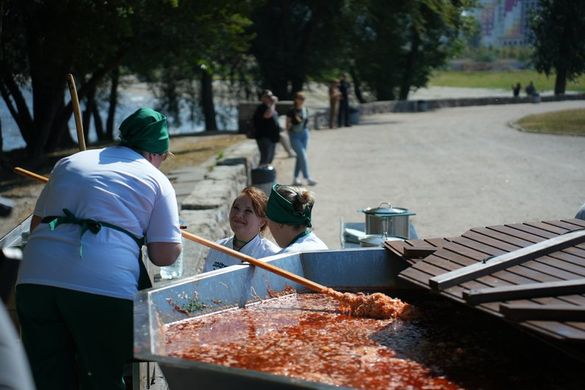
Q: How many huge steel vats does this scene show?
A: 1